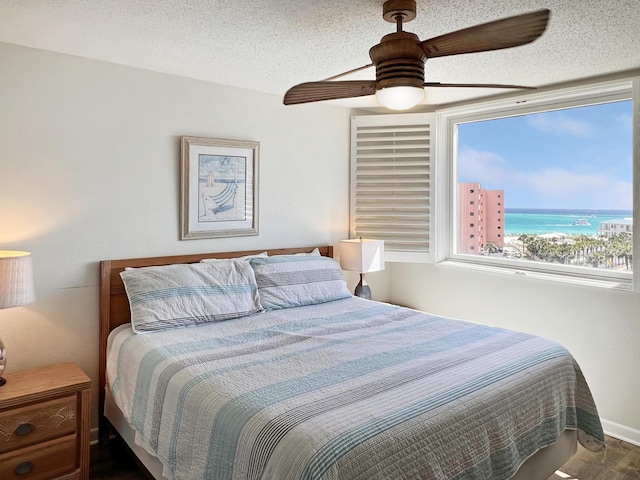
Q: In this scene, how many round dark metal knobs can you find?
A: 2